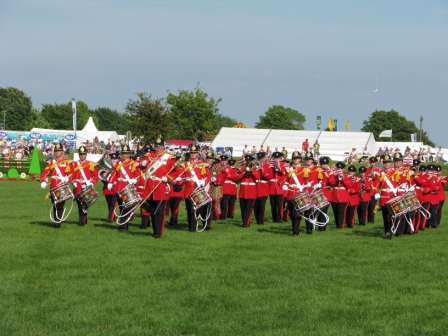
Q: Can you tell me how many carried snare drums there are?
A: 8